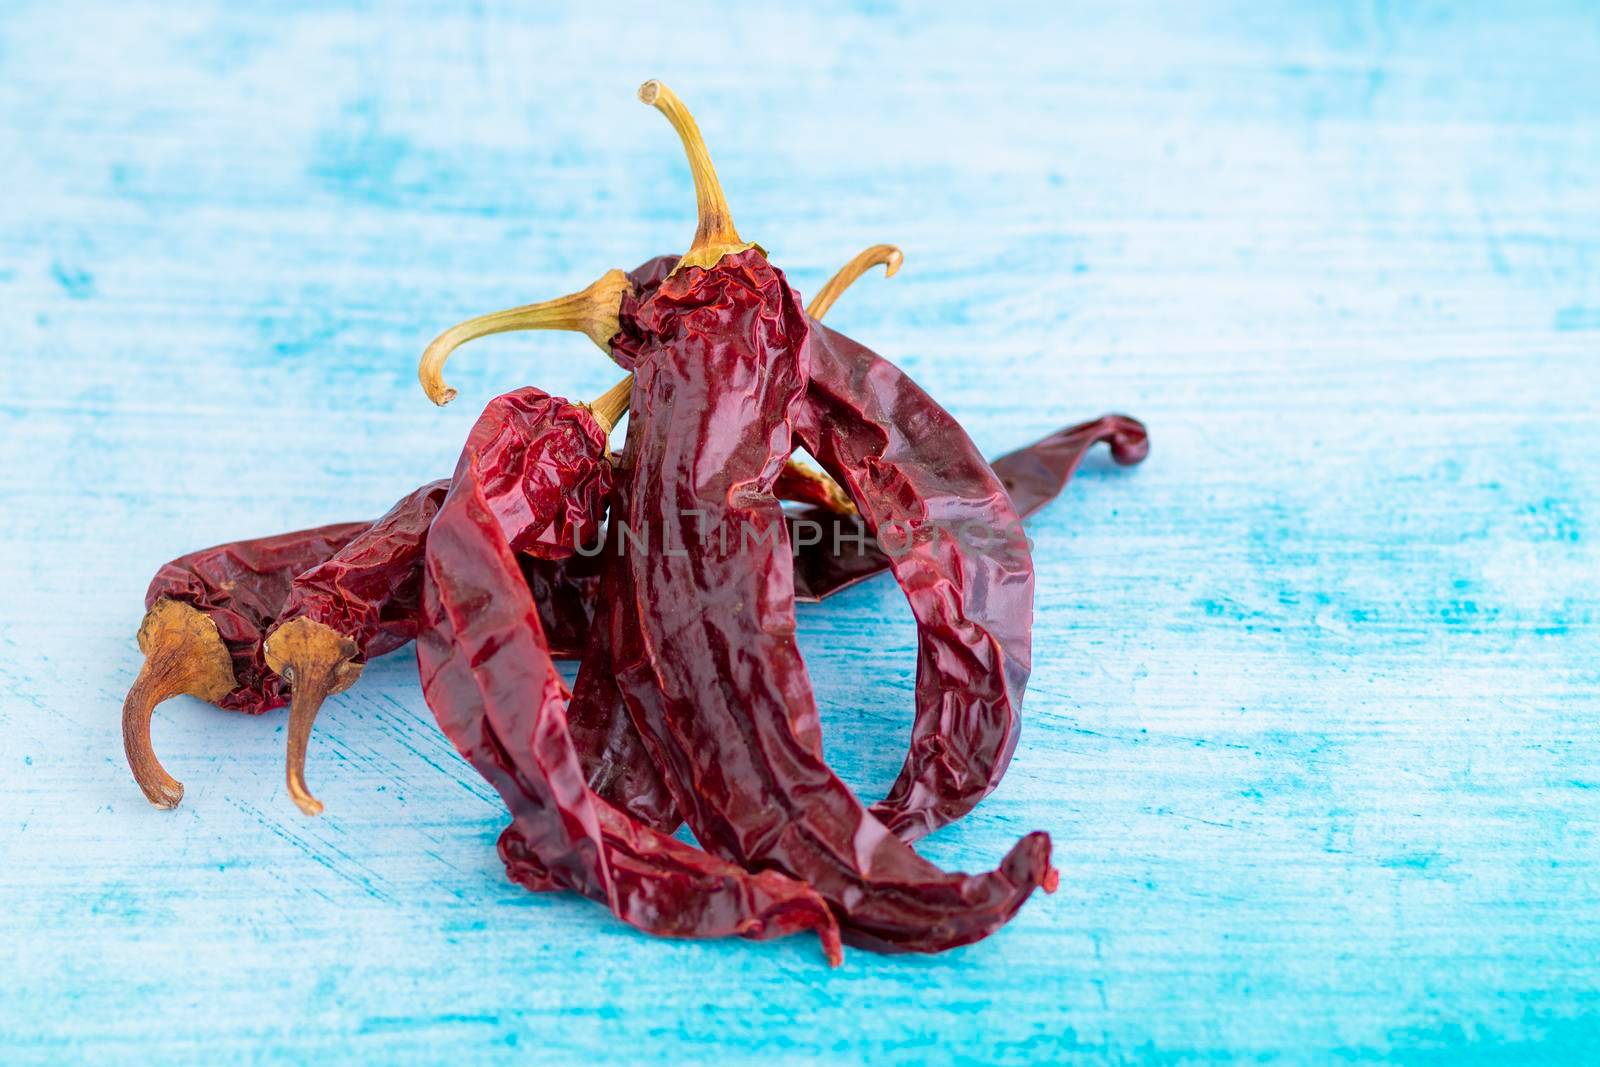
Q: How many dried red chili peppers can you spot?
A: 6